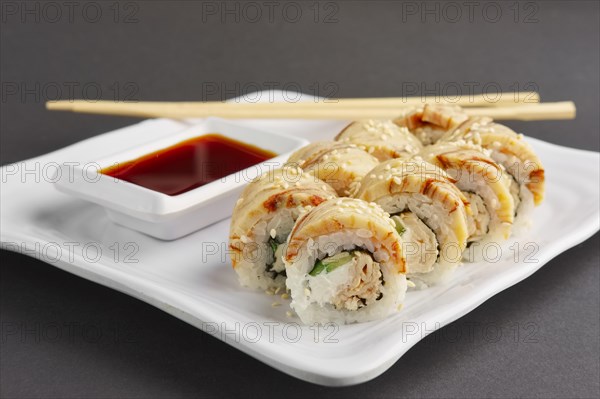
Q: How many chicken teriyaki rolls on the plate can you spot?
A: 8